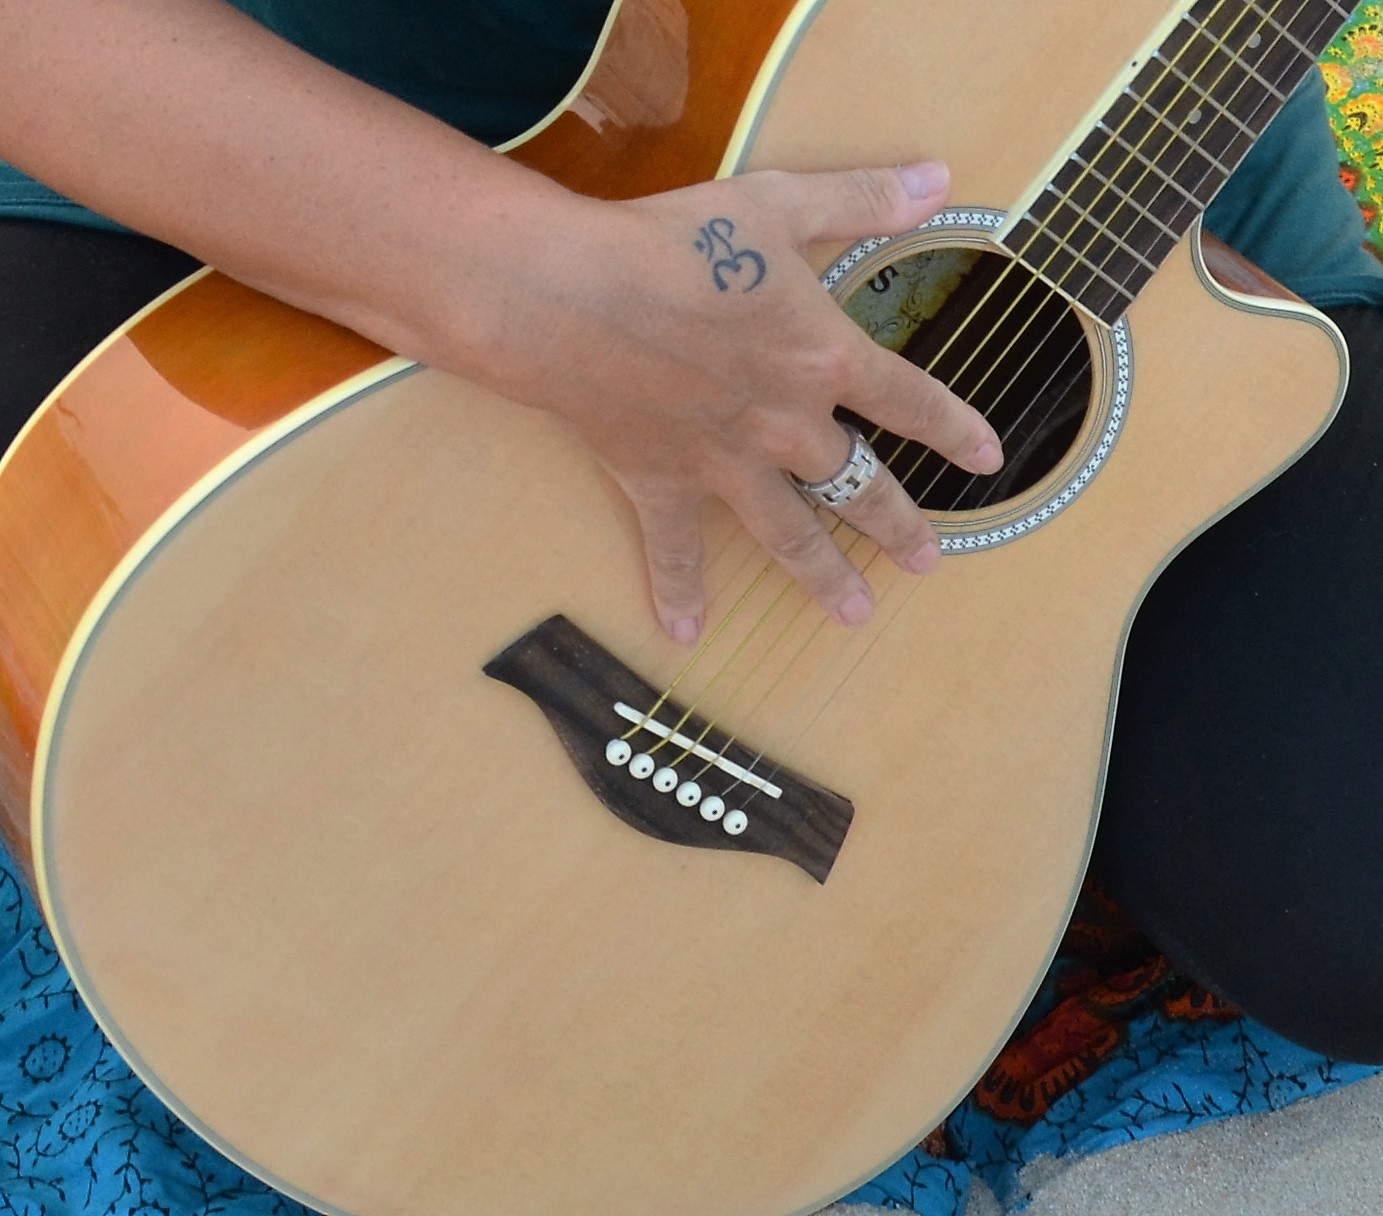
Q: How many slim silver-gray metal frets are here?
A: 9